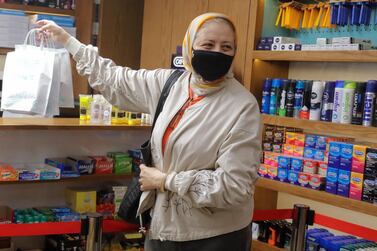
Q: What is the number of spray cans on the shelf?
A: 13